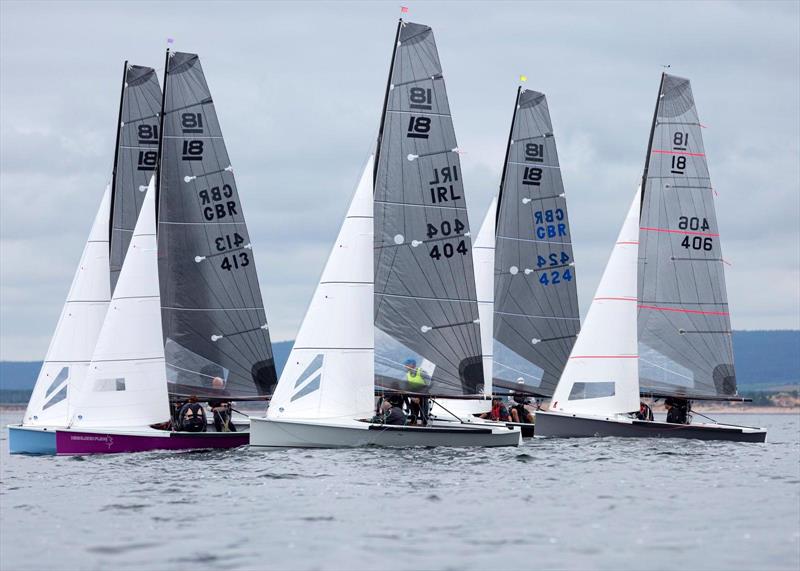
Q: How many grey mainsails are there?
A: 5